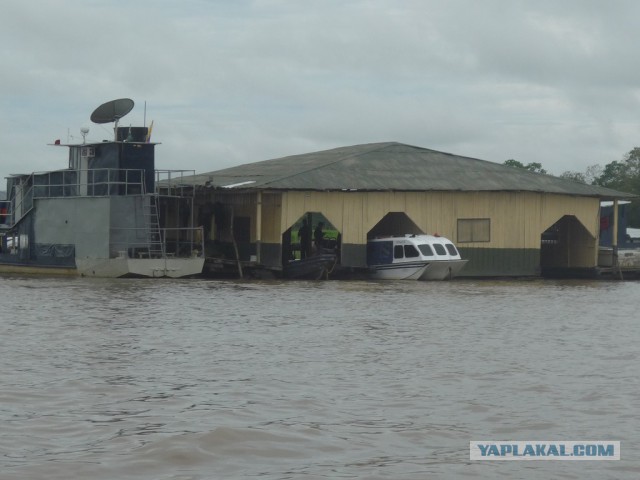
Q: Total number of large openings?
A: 3